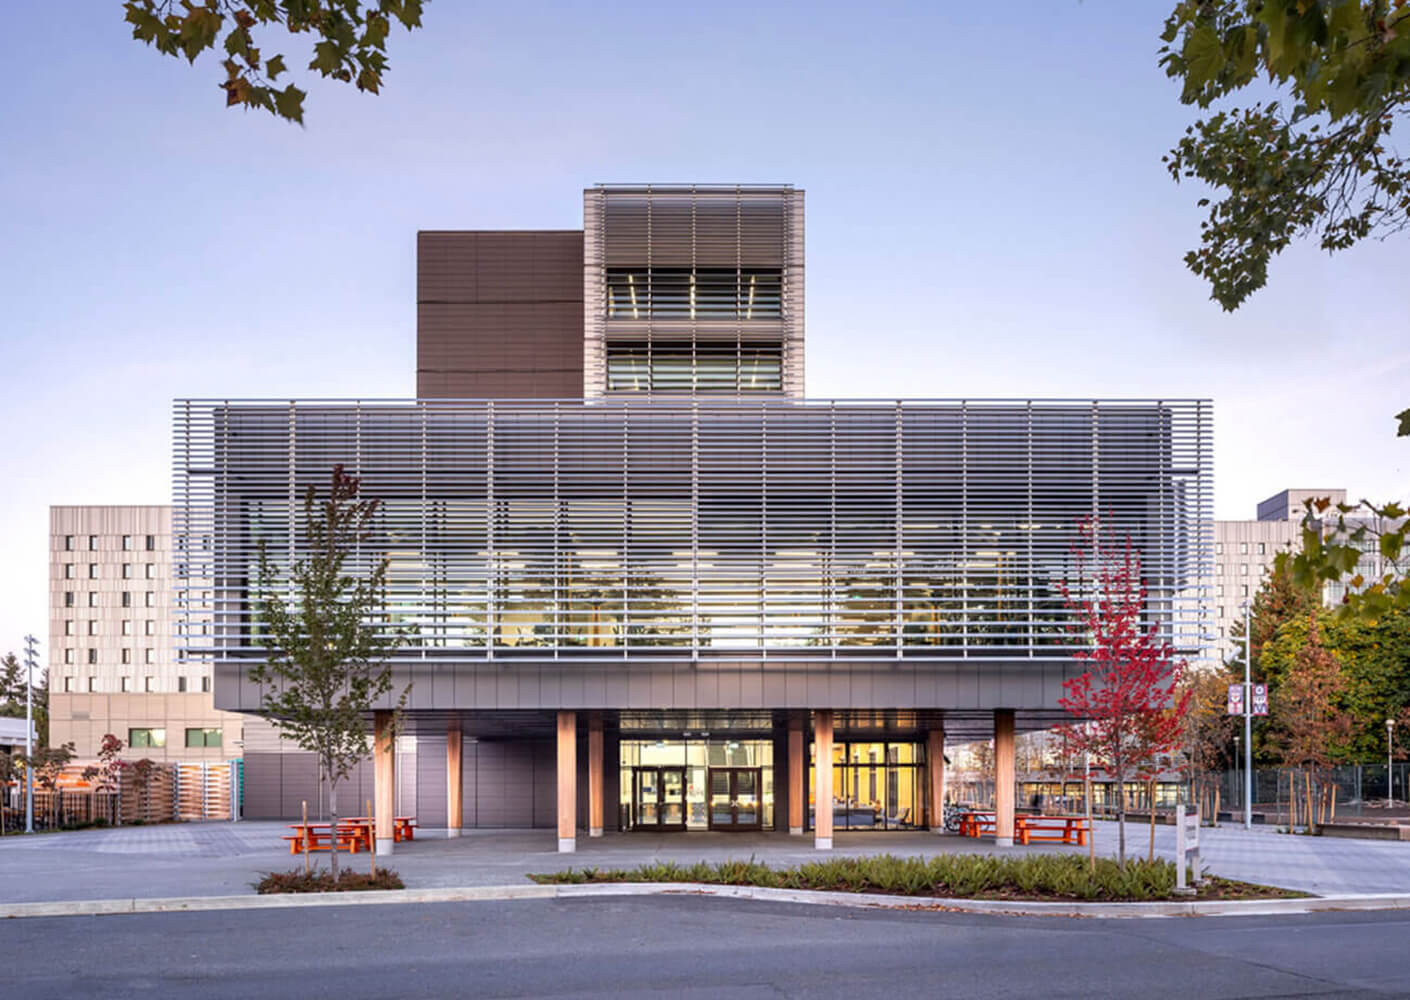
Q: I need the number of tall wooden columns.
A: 8